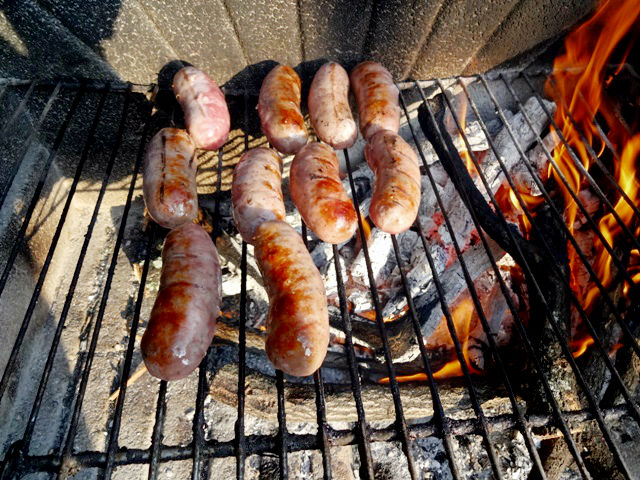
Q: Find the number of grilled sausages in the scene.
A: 10